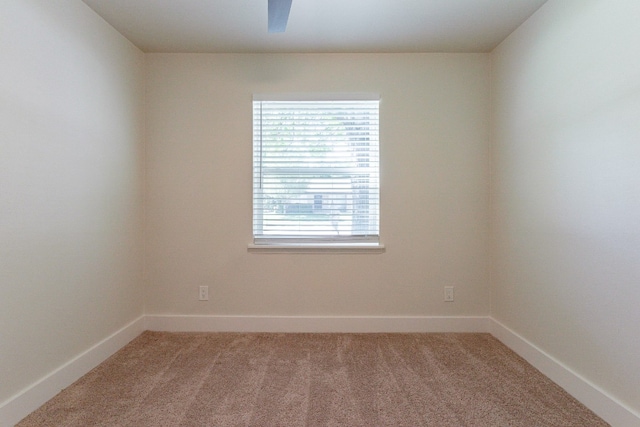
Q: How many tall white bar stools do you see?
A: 0